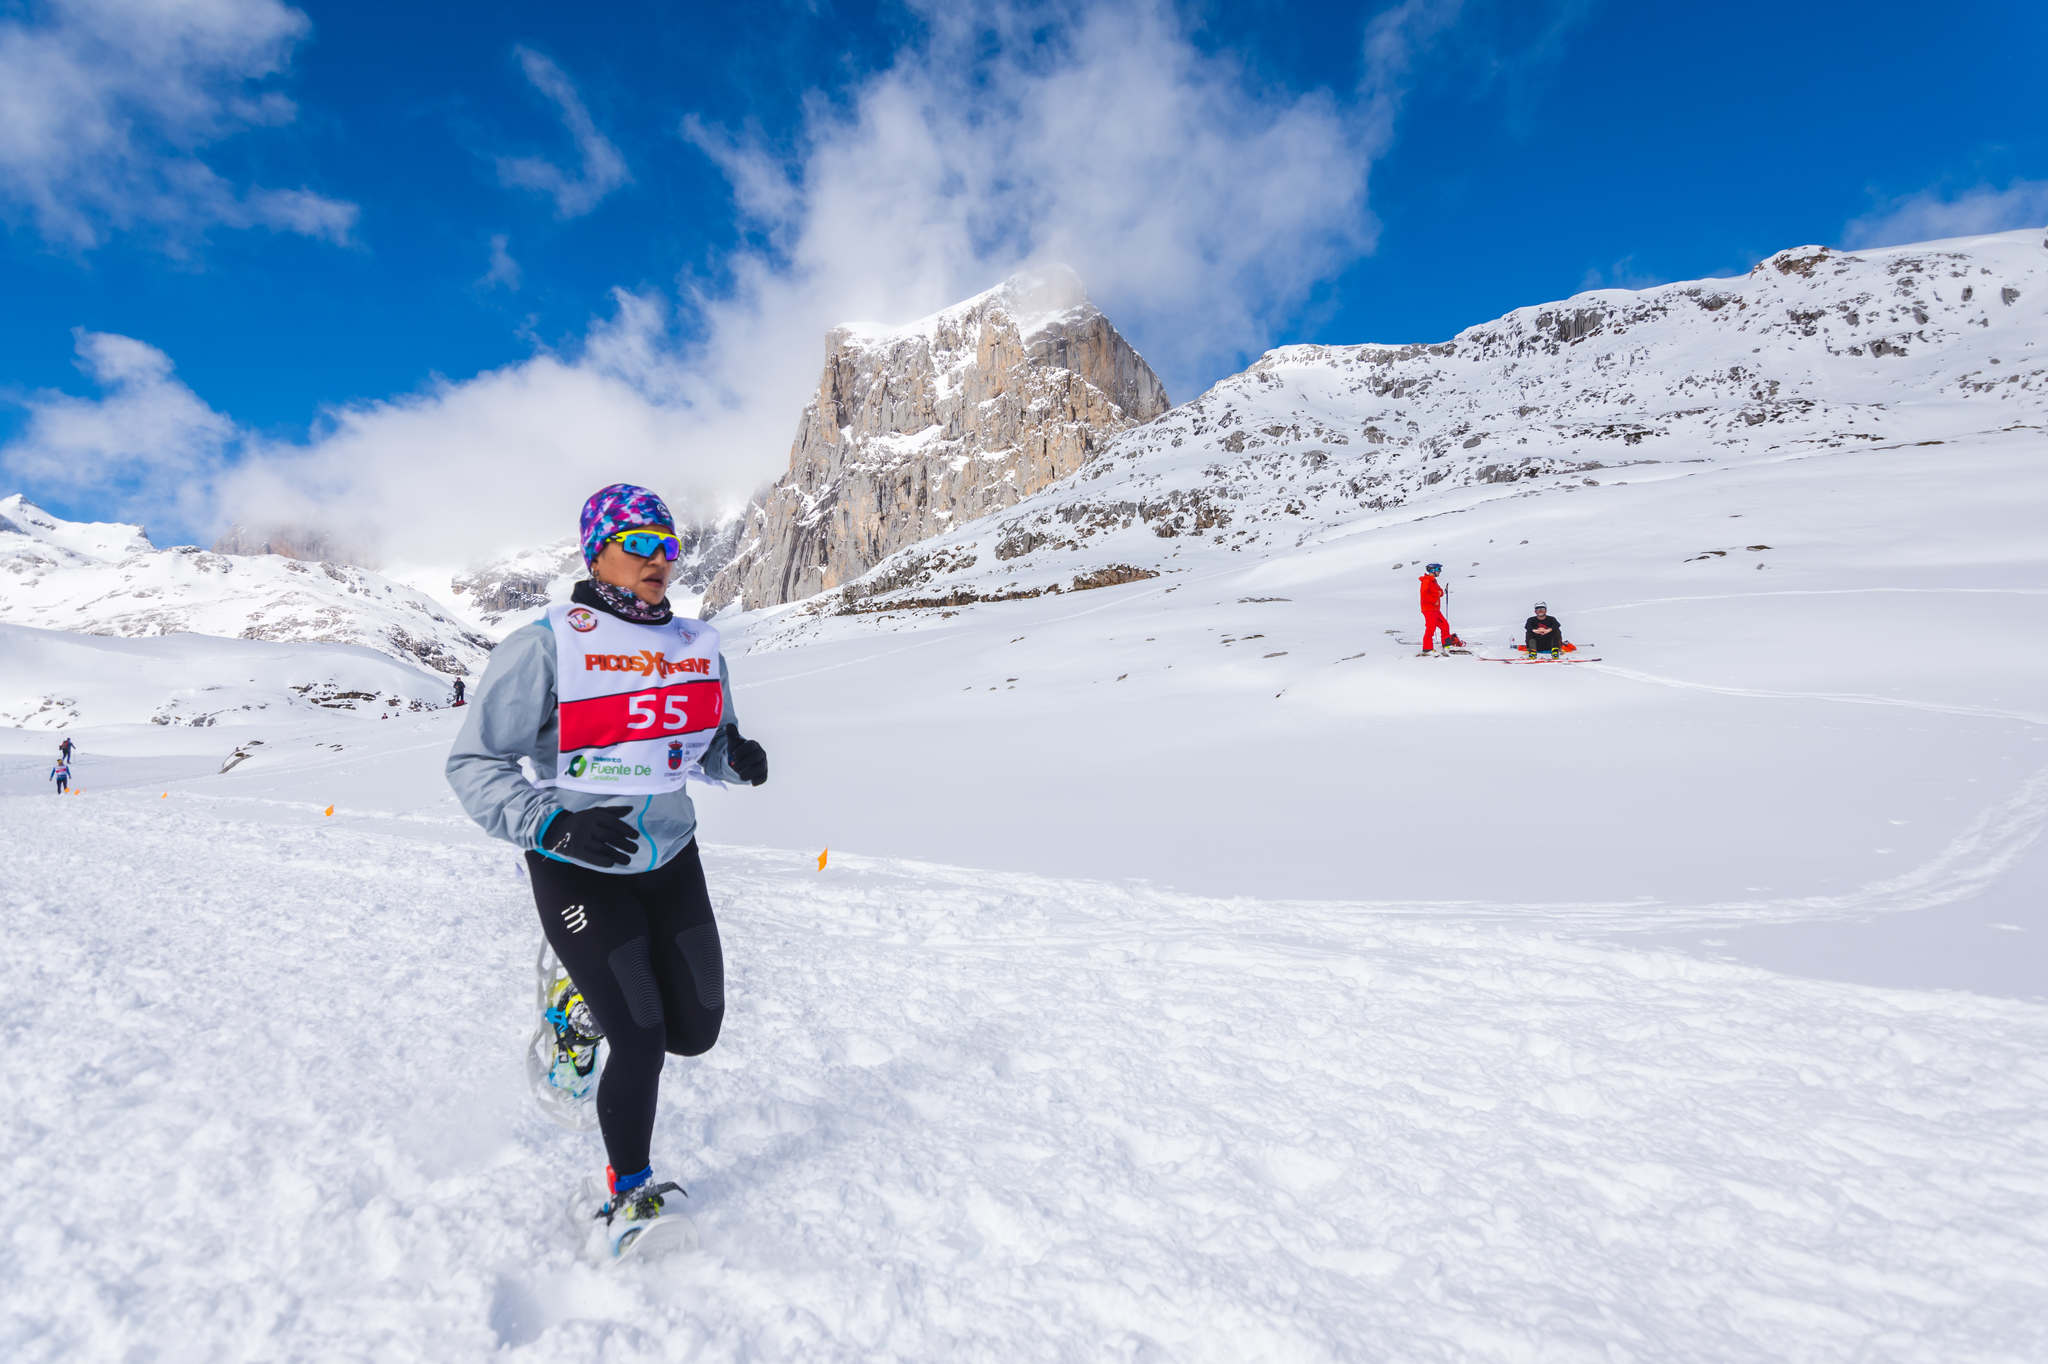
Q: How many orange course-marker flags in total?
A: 5